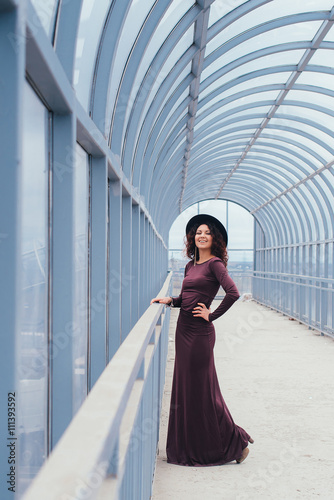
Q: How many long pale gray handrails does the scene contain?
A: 2